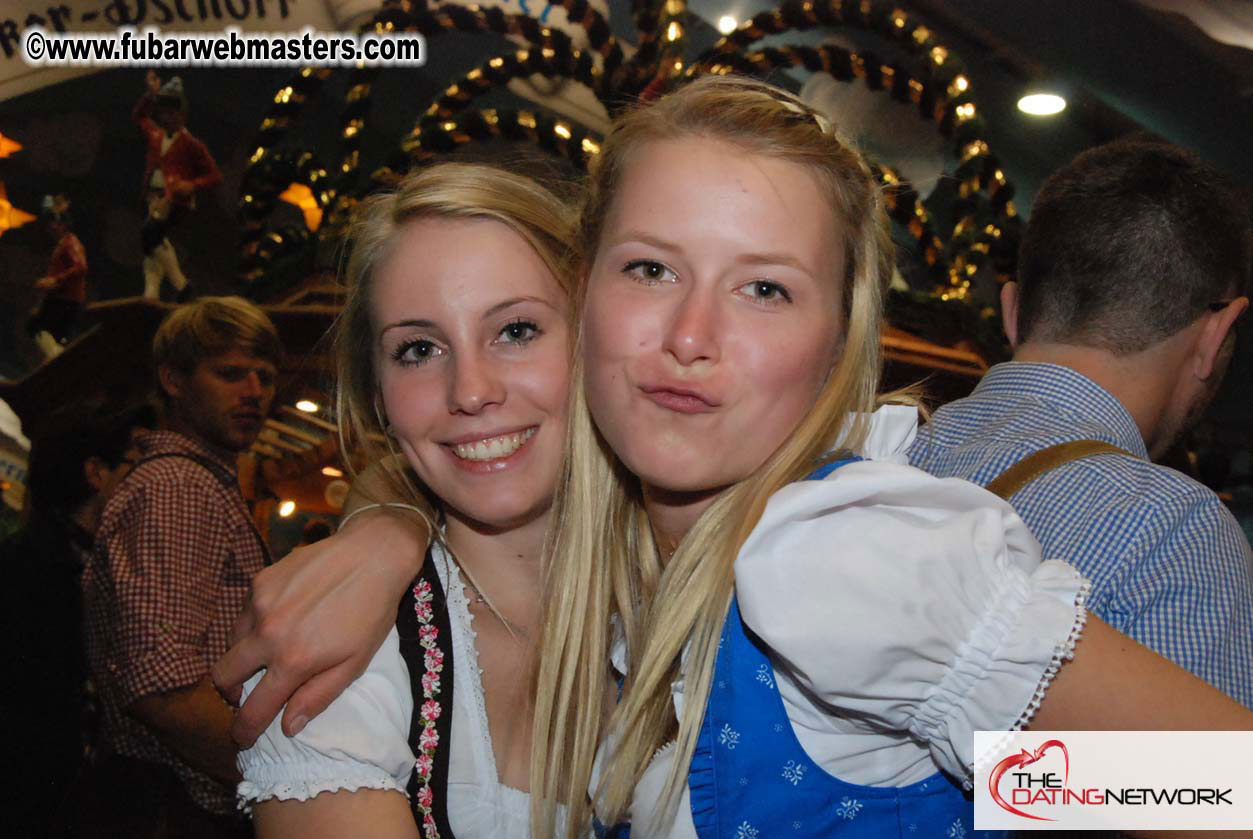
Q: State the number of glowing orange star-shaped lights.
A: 3